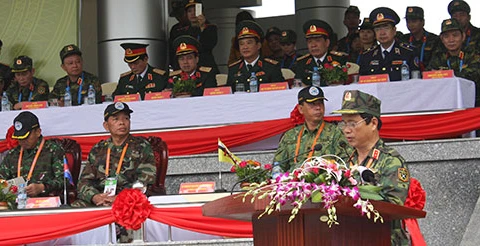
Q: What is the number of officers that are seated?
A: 11